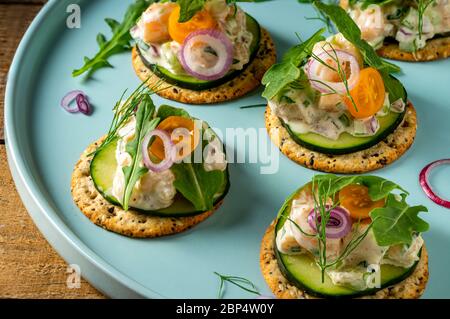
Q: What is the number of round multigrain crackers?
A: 5